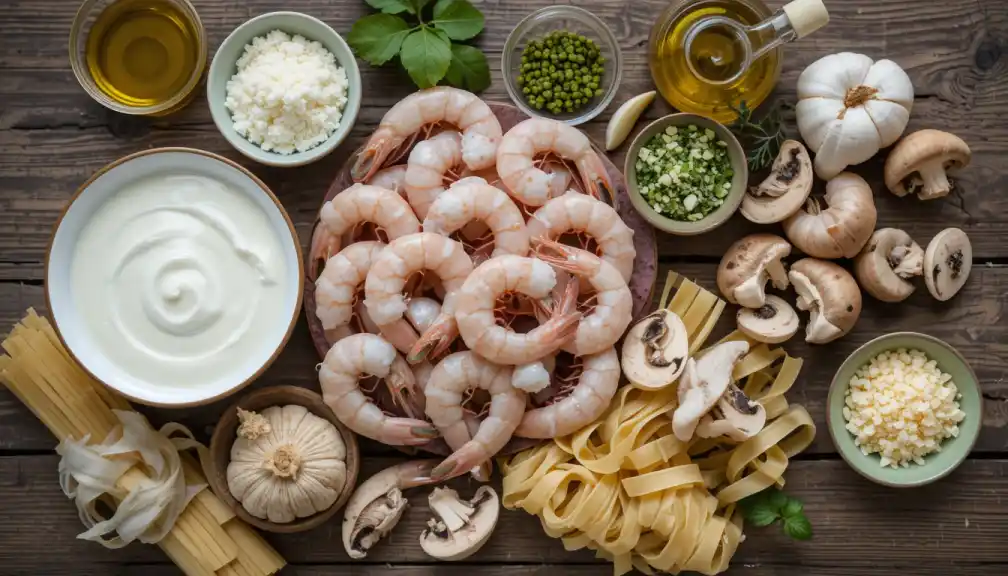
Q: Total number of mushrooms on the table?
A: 13